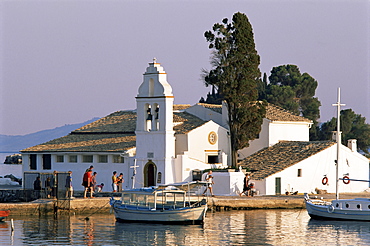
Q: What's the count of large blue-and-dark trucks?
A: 0